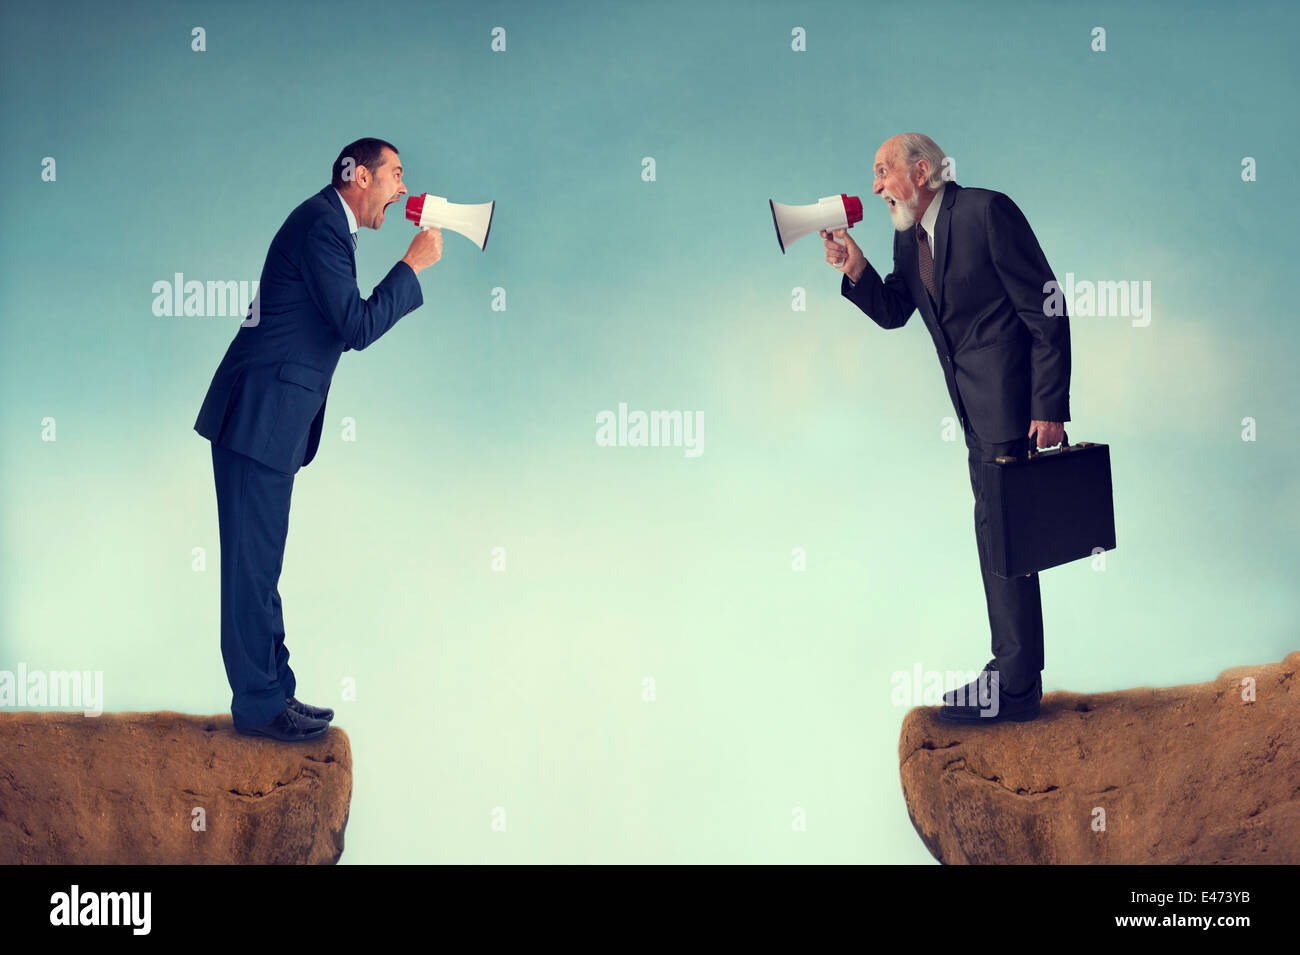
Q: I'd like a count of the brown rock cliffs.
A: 2